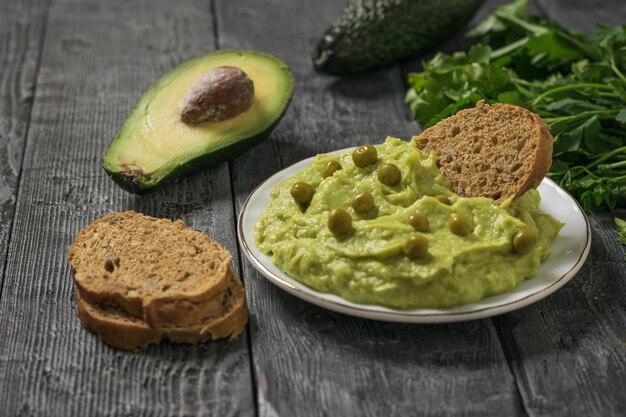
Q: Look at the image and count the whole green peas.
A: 11